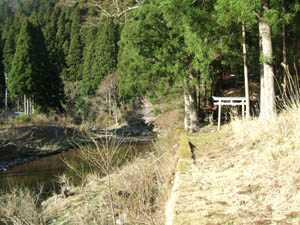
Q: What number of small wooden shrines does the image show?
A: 1